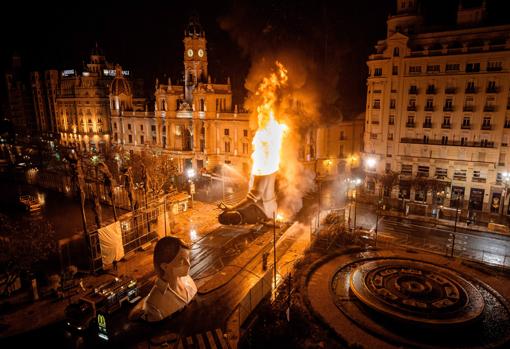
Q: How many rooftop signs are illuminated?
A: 2